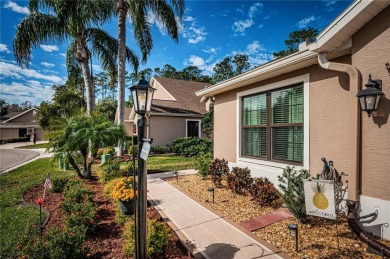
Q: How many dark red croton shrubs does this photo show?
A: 3